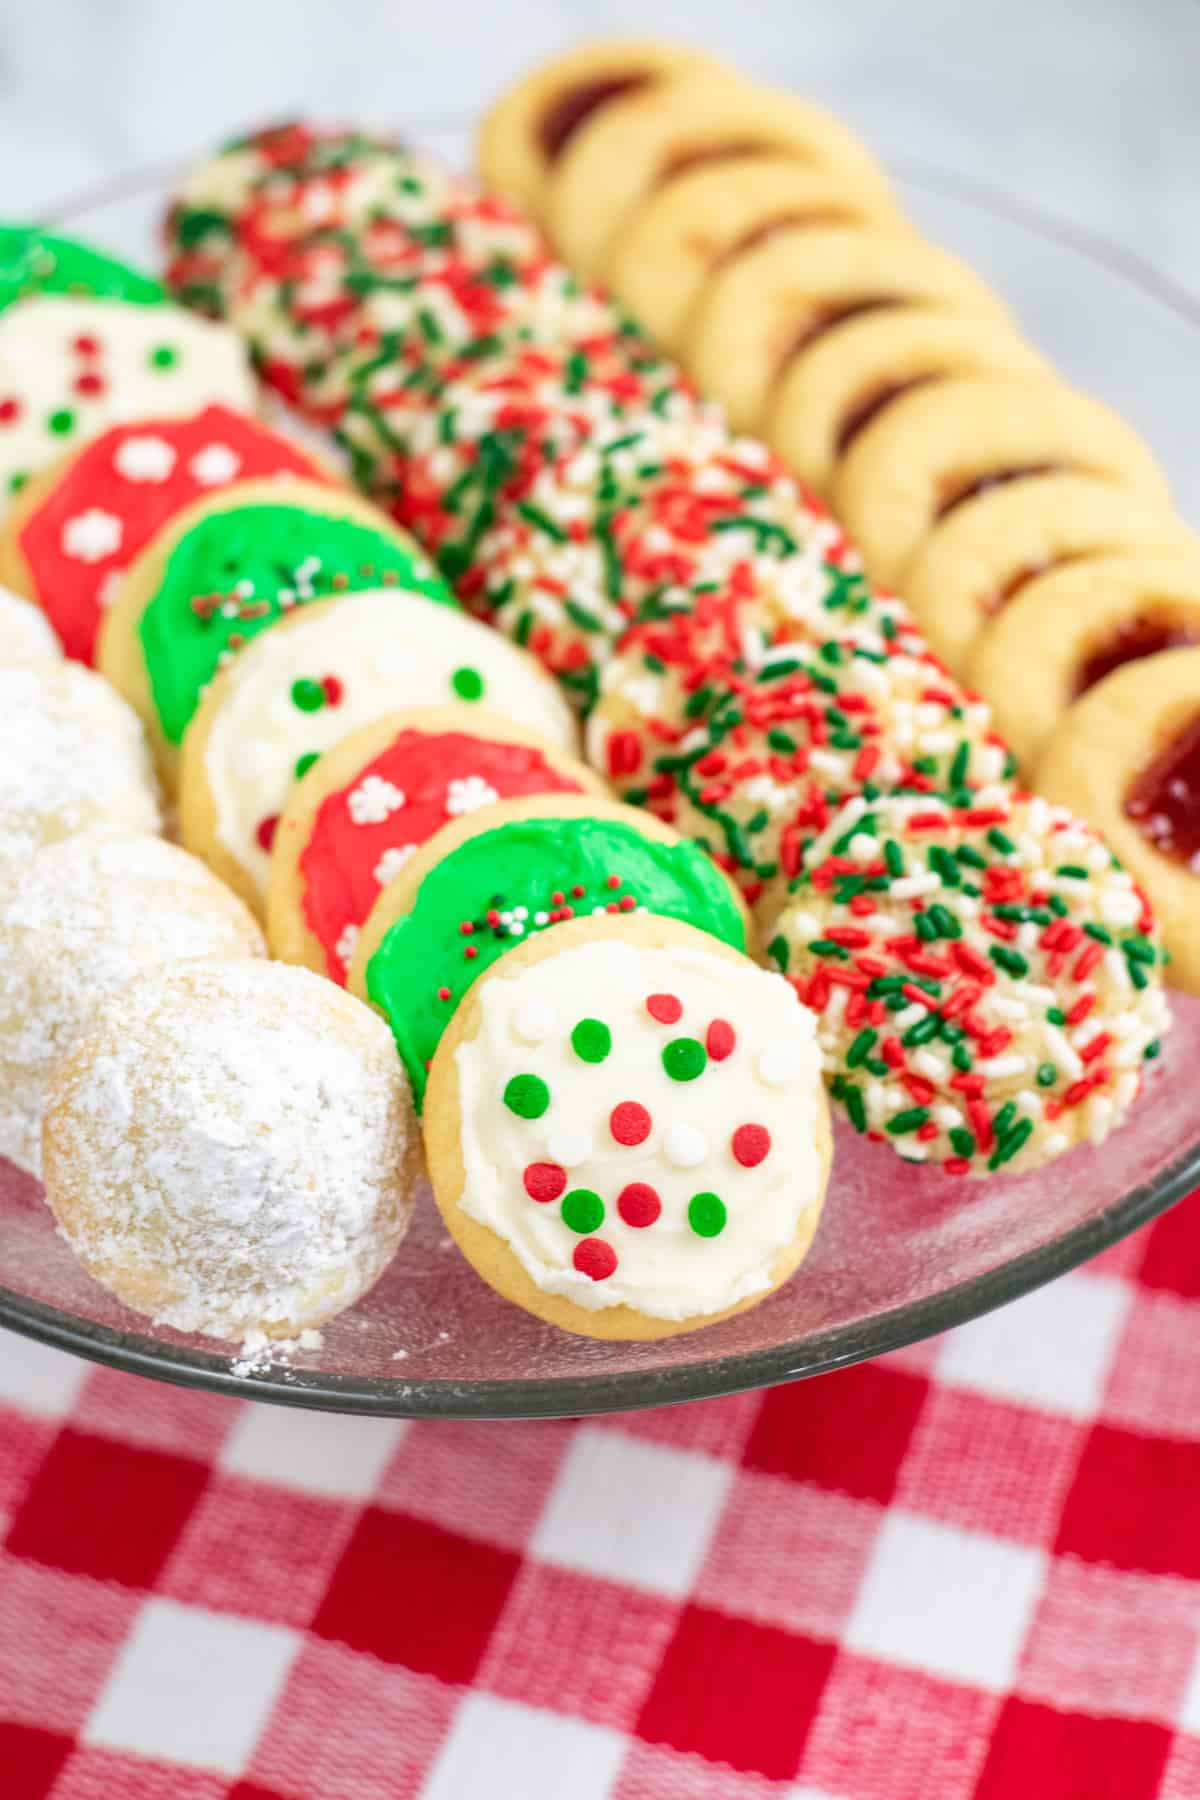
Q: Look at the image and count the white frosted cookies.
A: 3